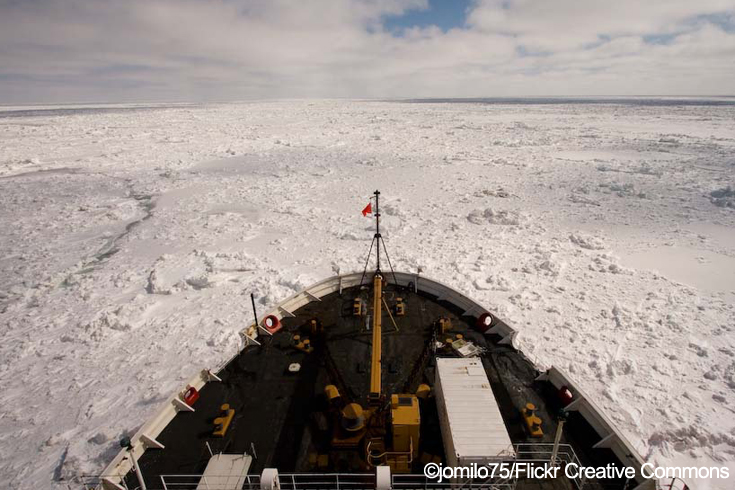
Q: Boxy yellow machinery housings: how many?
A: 1